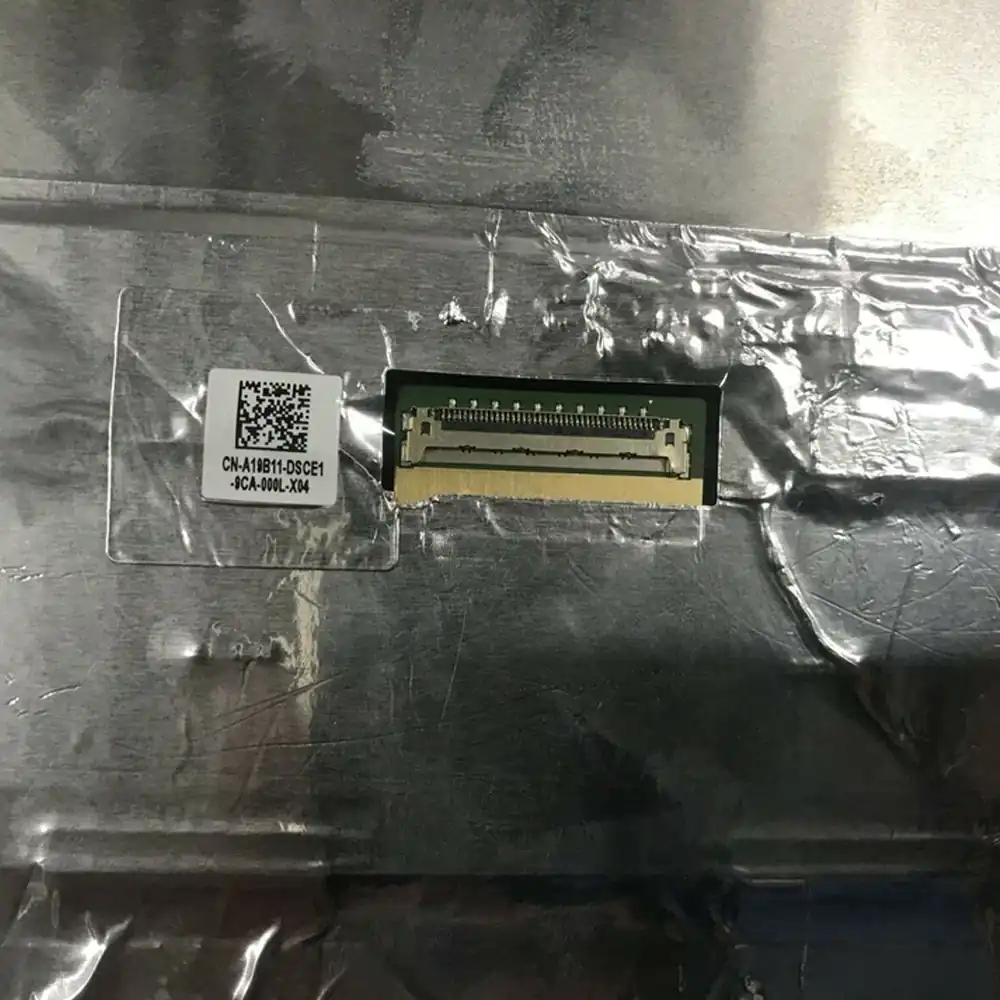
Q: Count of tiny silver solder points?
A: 10